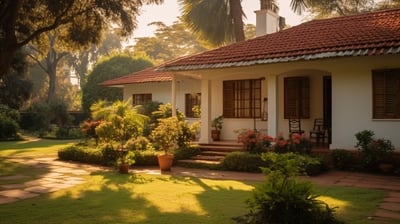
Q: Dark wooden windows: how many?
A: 5